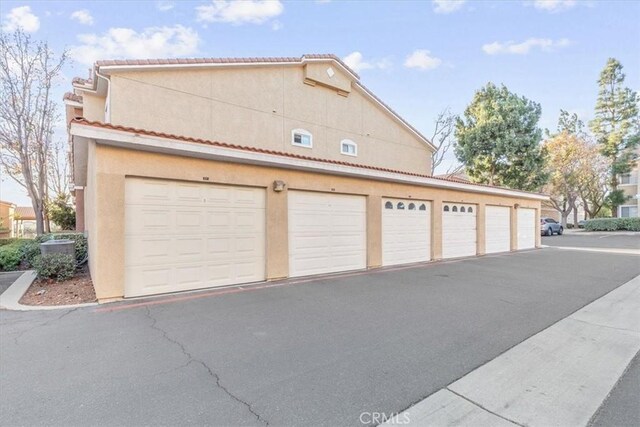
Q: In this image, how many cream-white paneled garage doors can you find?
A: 6